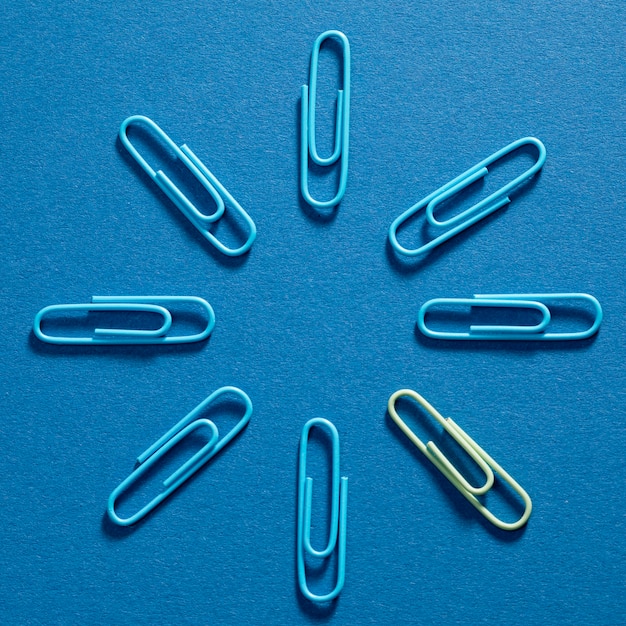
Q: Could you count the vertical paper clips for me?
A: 2